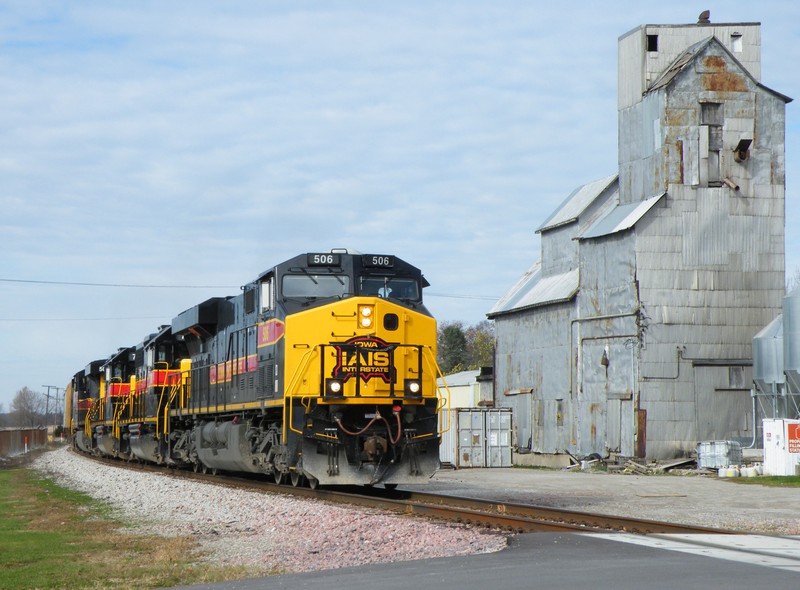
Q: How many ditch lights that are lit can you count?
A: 2